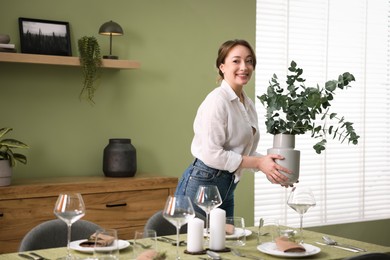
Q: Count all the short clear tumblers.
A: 4